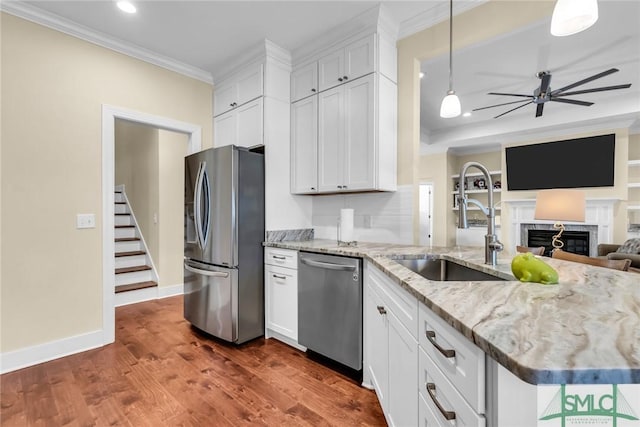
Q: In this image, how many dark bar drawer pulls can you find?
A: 4